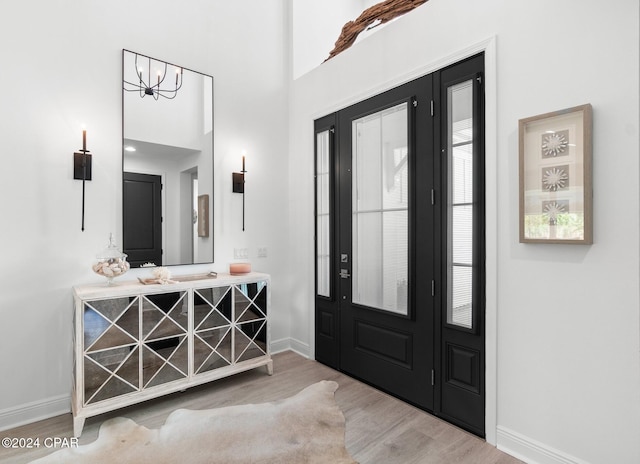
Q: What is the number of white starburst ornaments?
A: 3